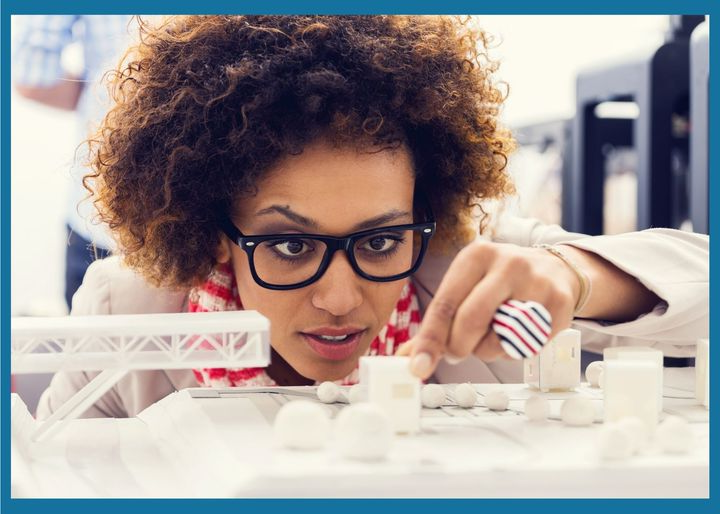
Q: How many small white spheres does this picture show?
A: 13